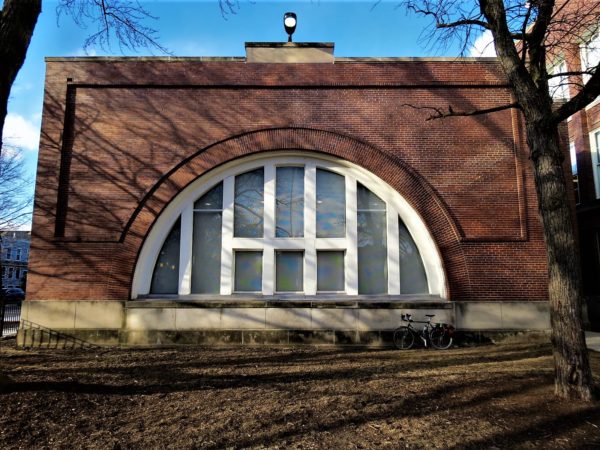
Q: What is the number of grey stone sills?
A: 1